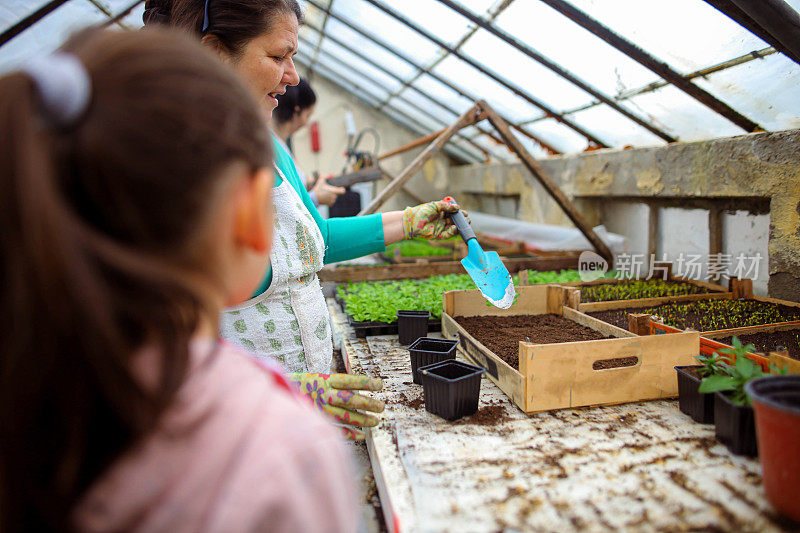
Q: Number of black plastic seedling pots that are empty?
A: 3